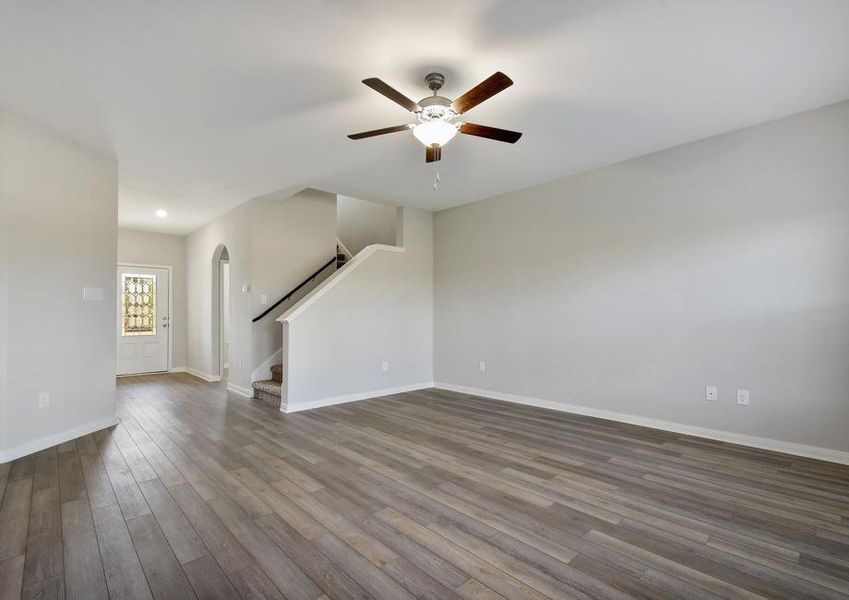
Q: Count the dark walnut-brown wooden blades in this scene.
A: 5